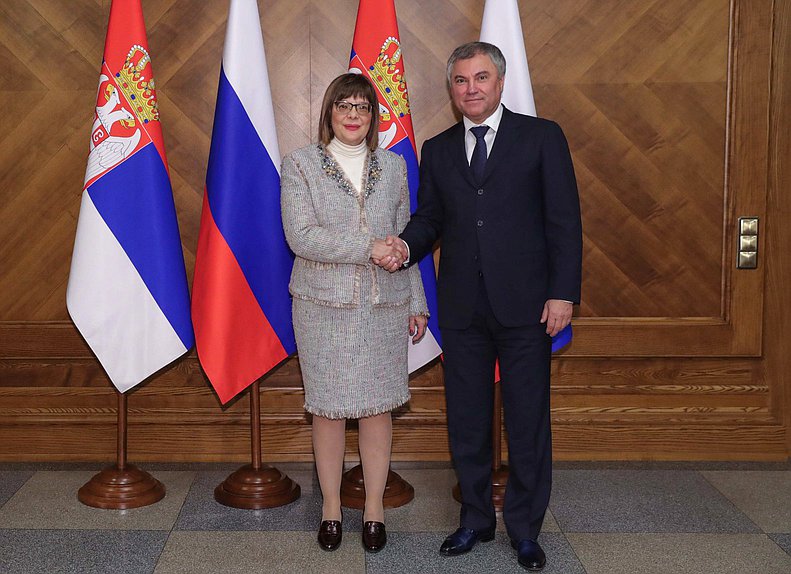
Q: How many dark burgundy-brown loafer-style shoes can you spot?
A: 2